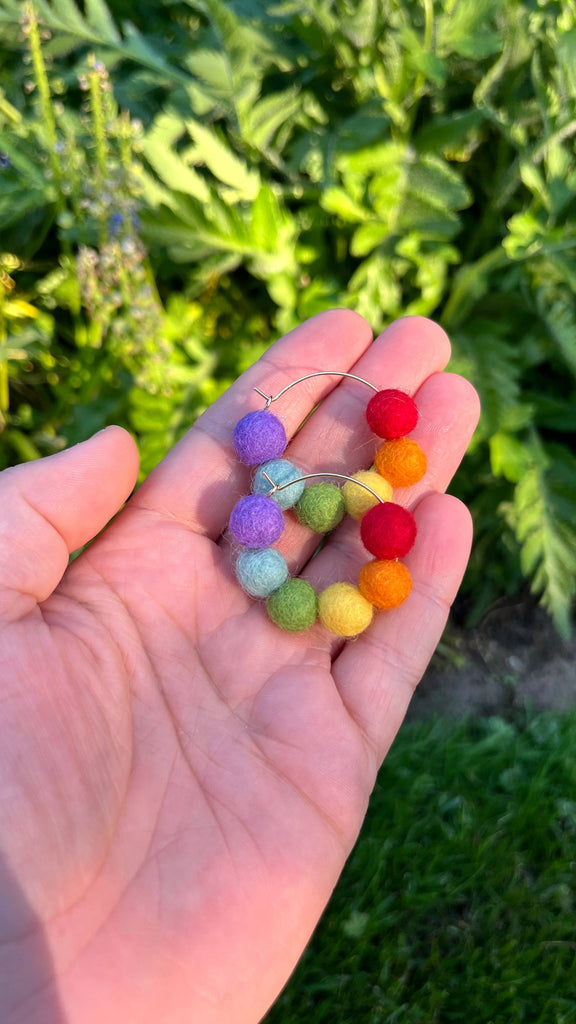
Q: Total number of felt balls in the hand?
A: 12